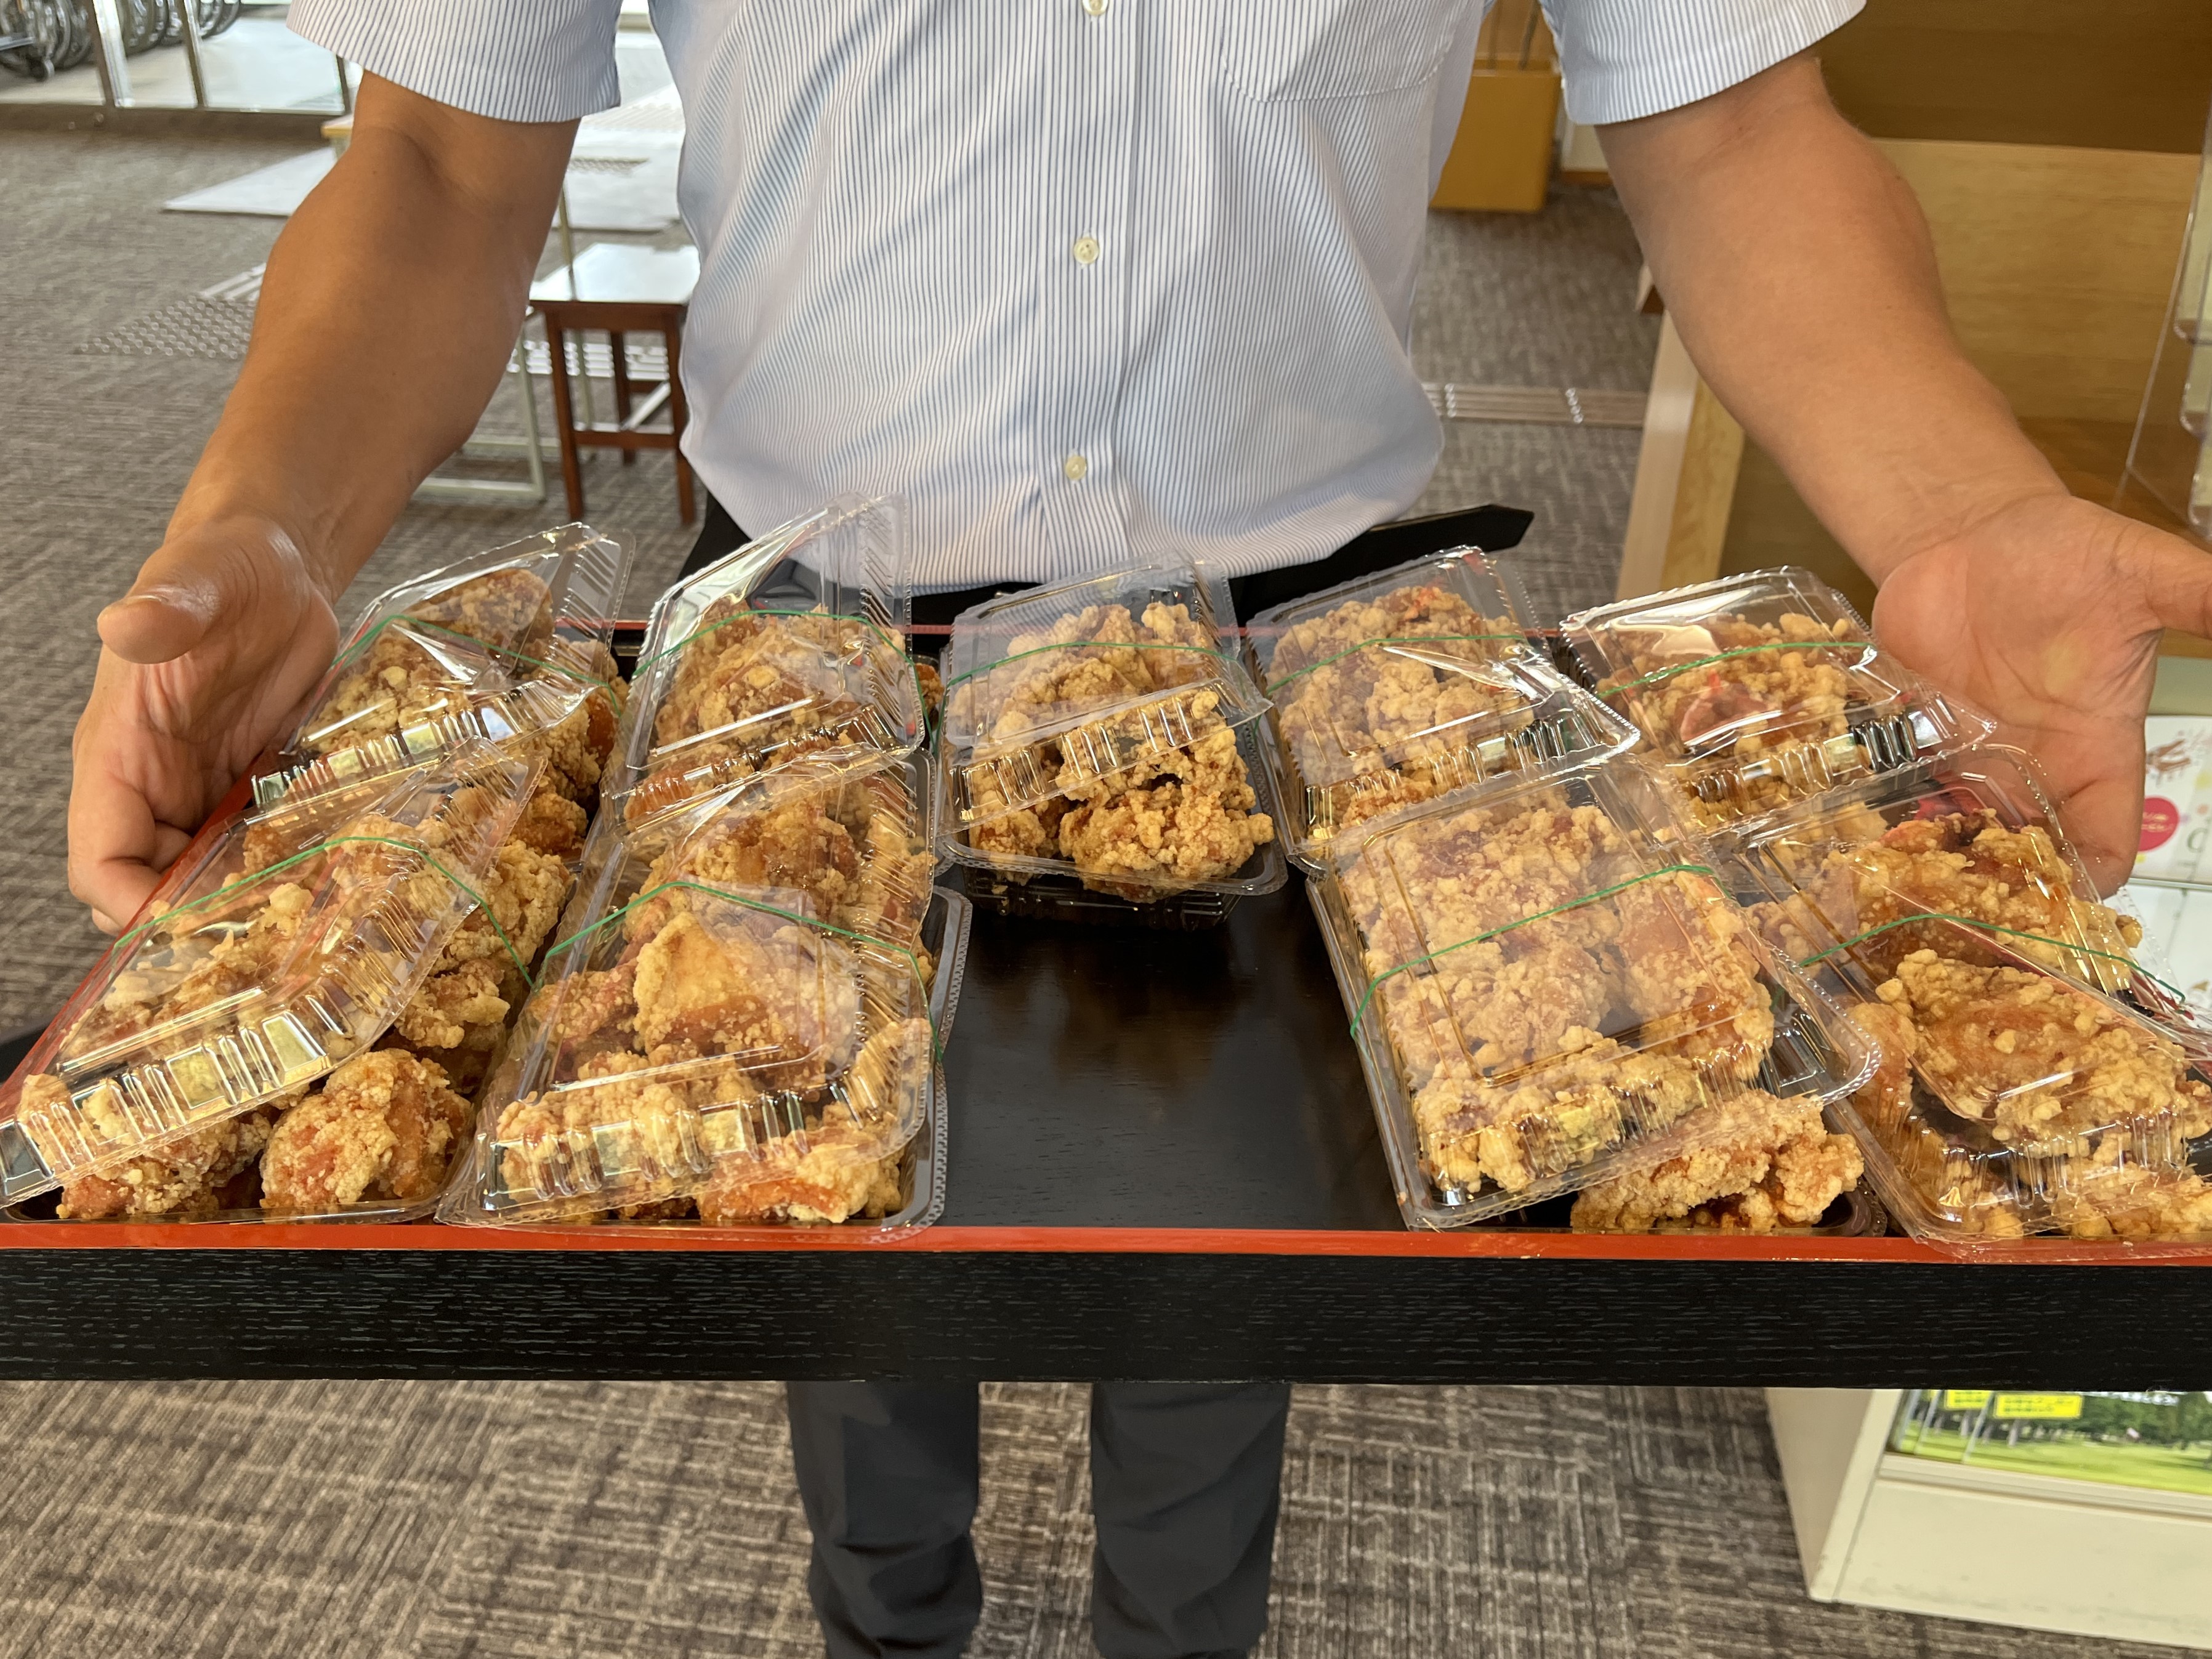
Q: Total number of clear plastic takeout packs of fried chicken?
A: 9